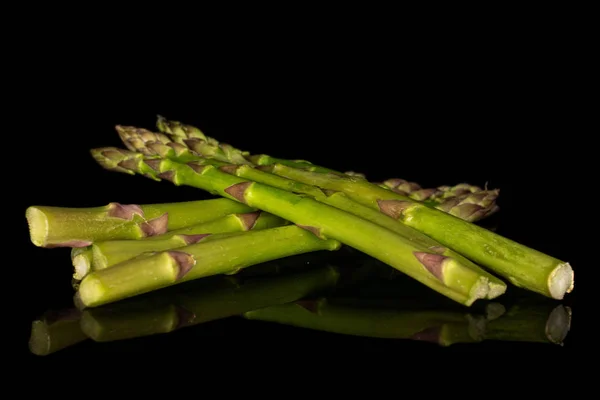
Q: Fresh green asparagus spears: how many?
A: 7